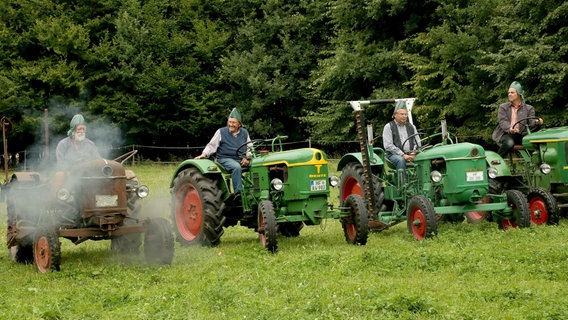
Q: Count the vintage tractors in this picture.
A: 4